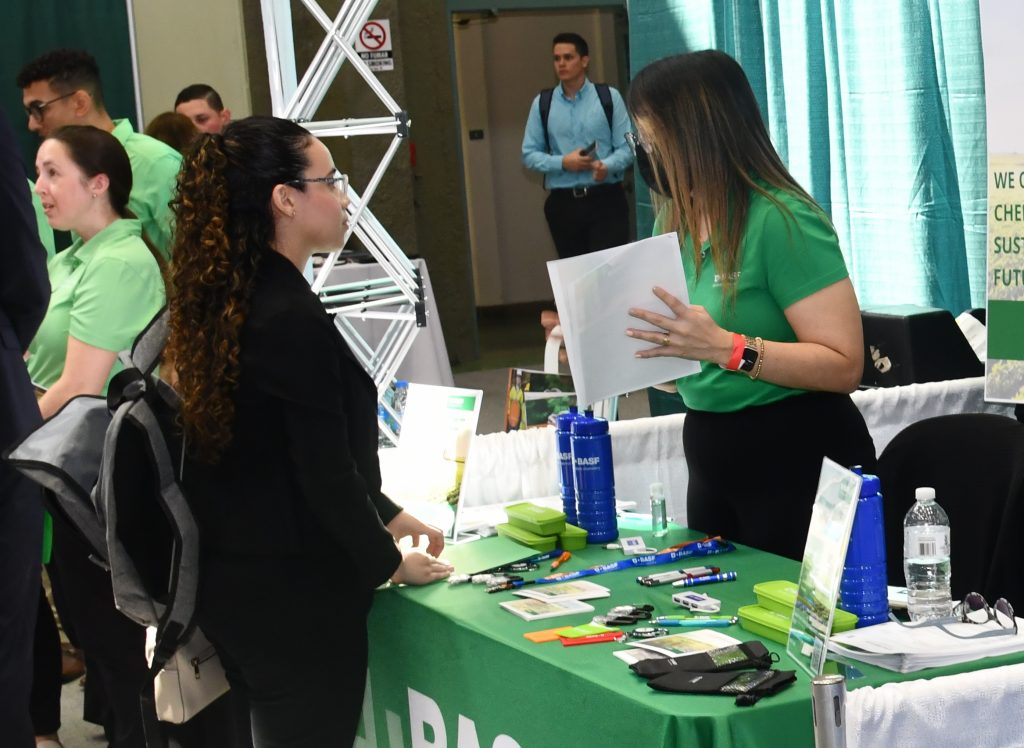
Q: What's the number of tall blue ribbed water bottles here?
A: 3